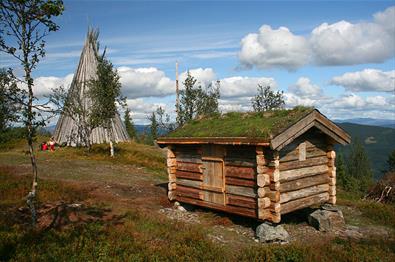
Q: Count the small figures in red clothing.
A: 2